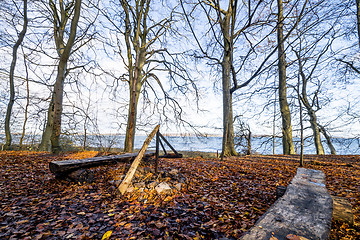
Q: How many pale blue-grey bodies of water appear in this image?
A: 1